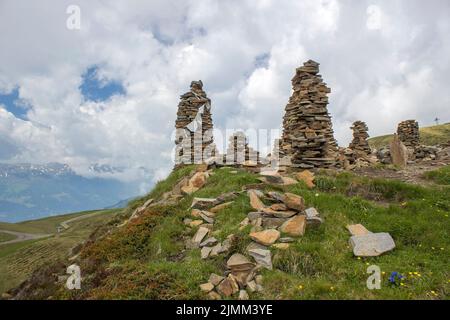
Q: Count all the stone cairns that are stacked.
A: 5